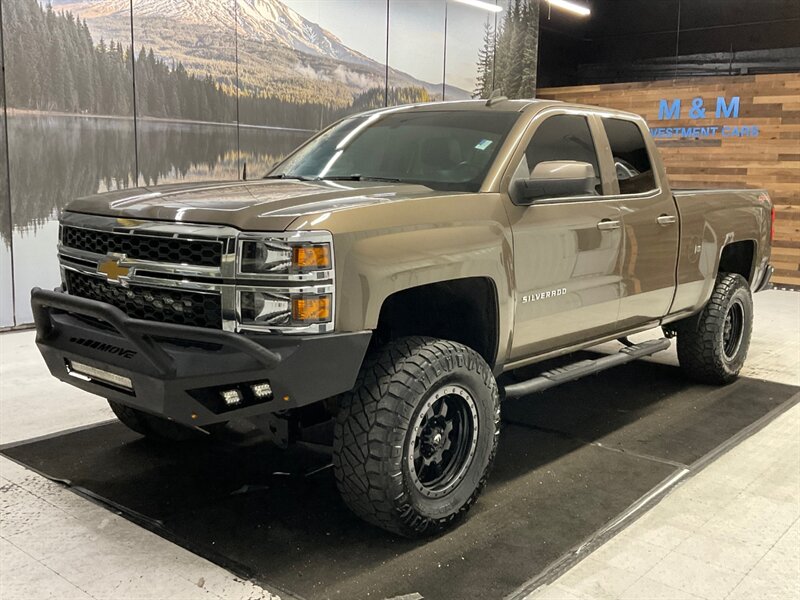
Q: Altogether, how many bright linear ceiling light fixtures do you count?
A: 2